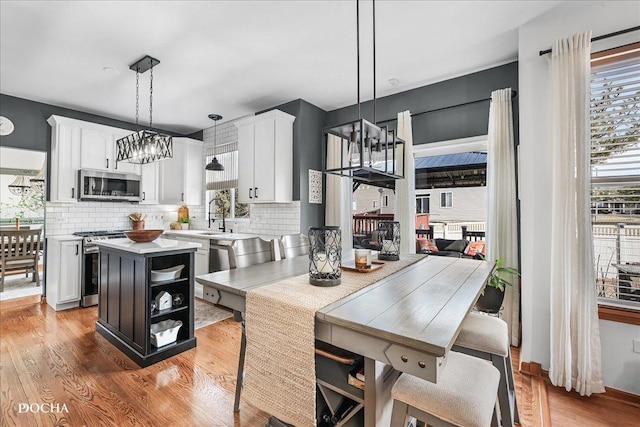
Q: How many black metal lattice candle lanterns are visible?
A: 2